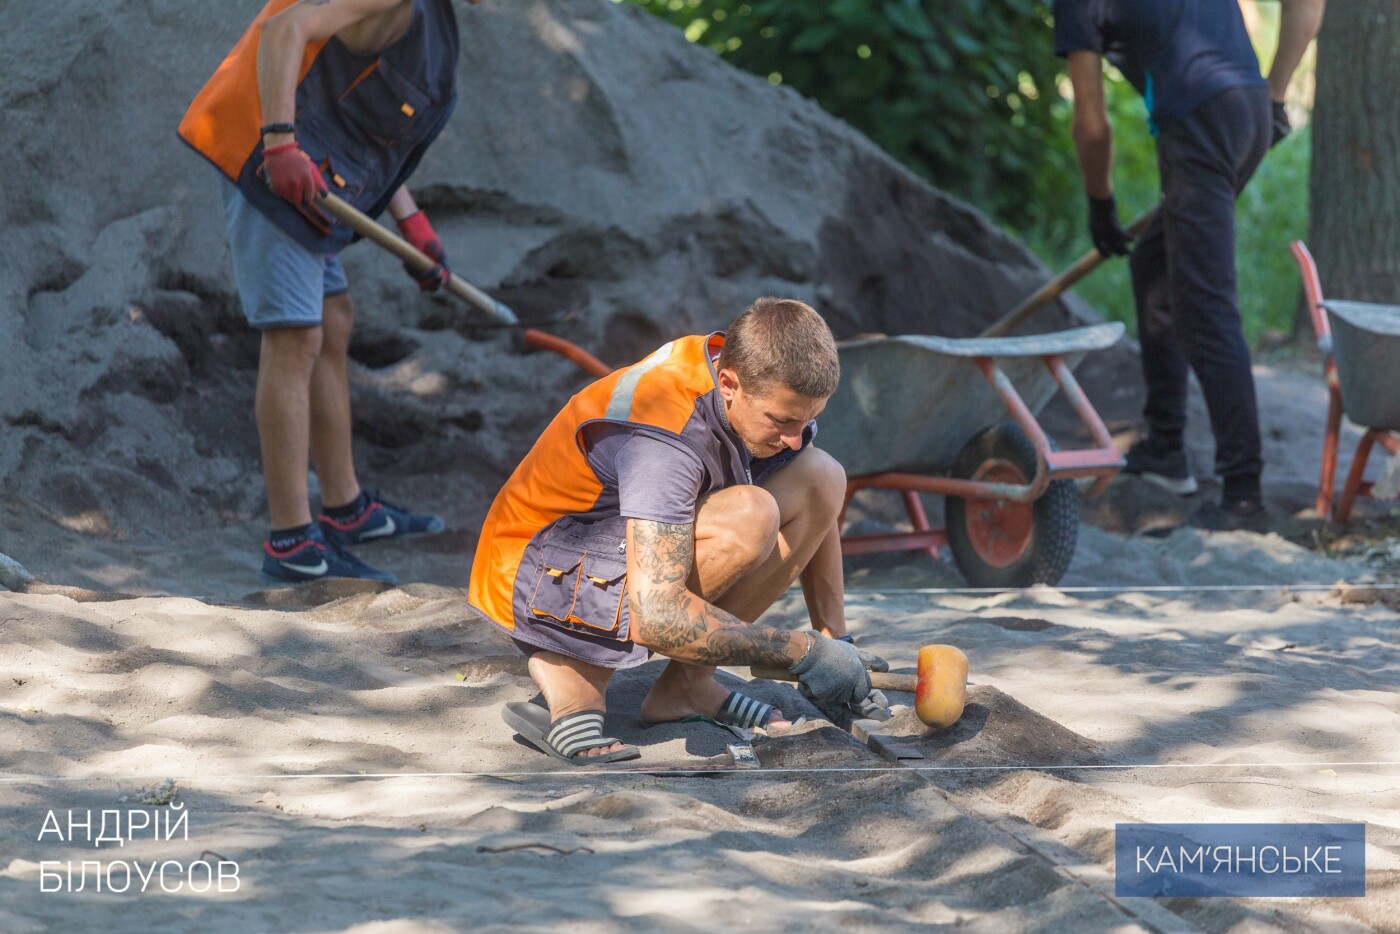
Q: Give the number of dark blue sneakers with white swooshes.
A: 2